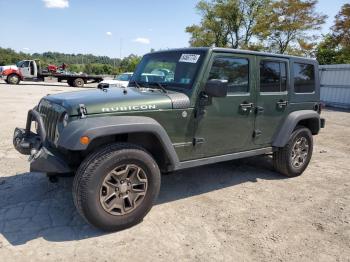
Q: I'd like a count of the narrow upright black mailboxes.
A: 0